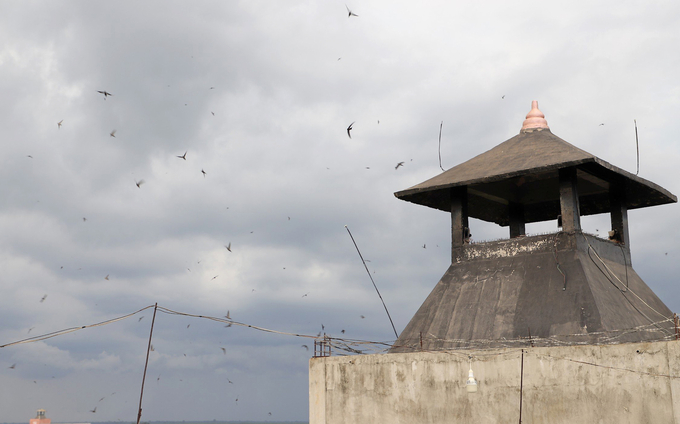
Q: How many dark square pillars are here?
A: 4